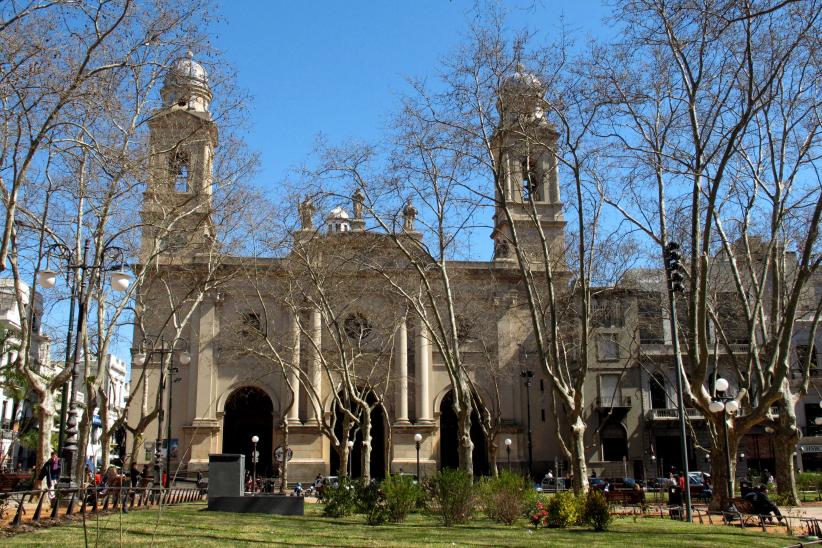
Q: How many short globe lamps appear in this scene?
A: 4